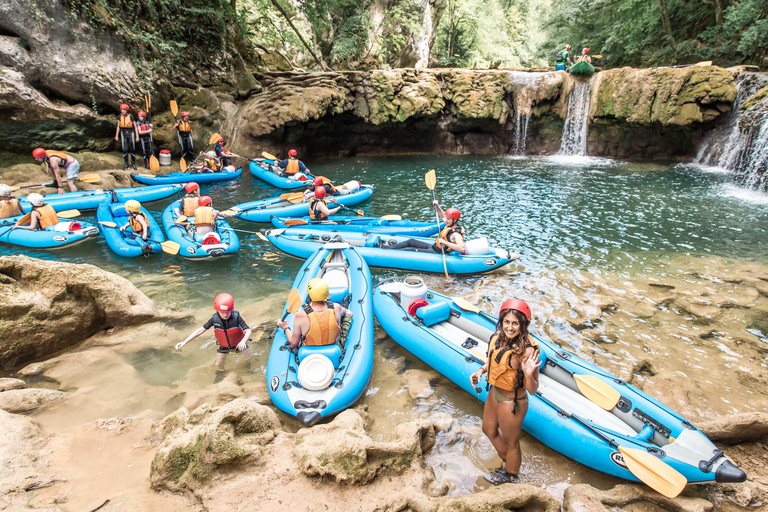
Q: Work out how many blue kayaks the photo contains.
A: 11